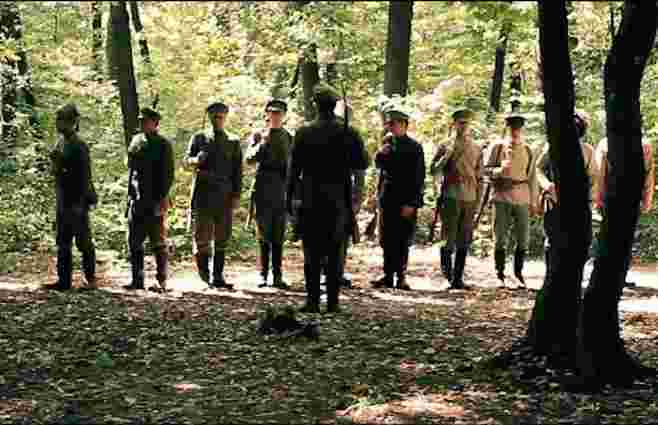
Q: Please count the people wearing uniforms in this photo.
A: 11